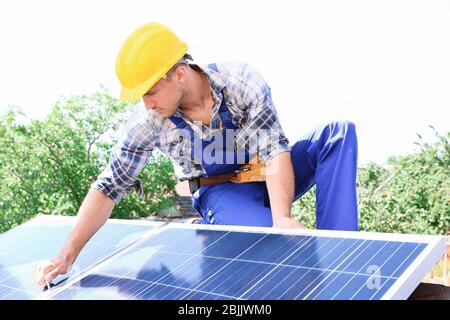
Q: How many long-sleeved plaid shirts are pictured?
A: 1